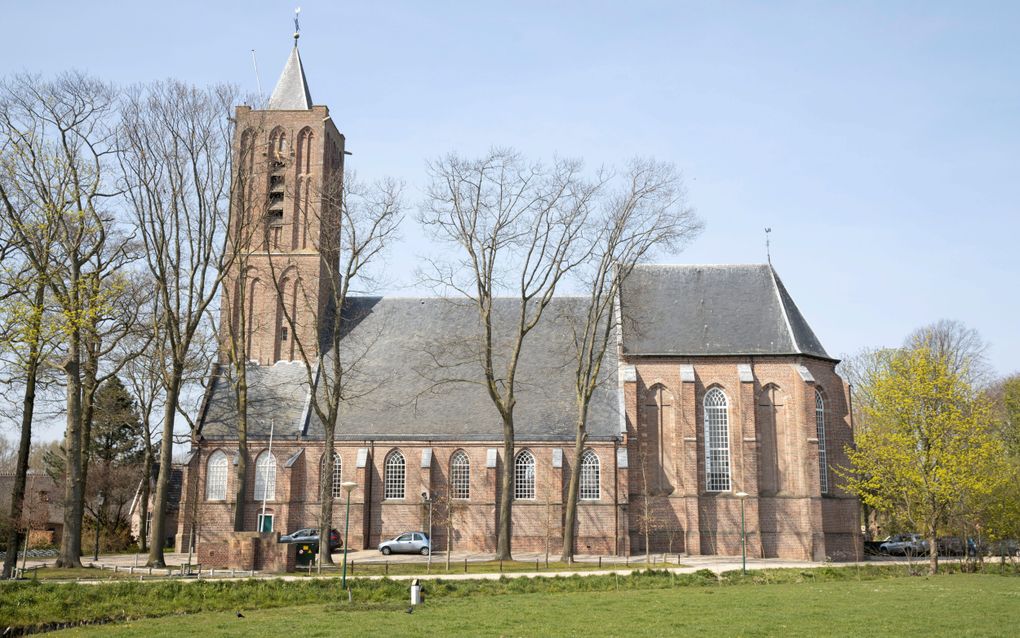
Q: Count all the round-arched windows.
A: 9